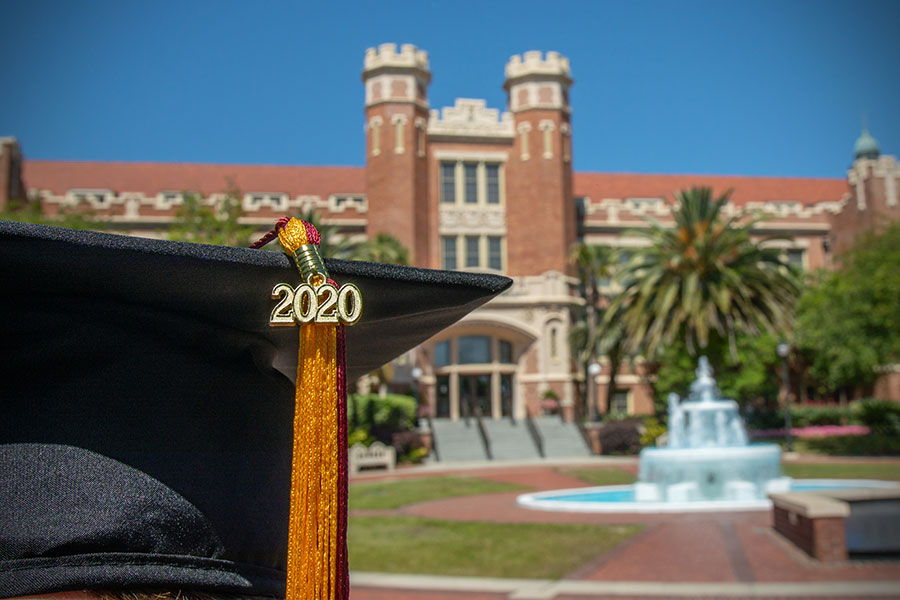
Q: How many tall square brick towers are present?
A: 2